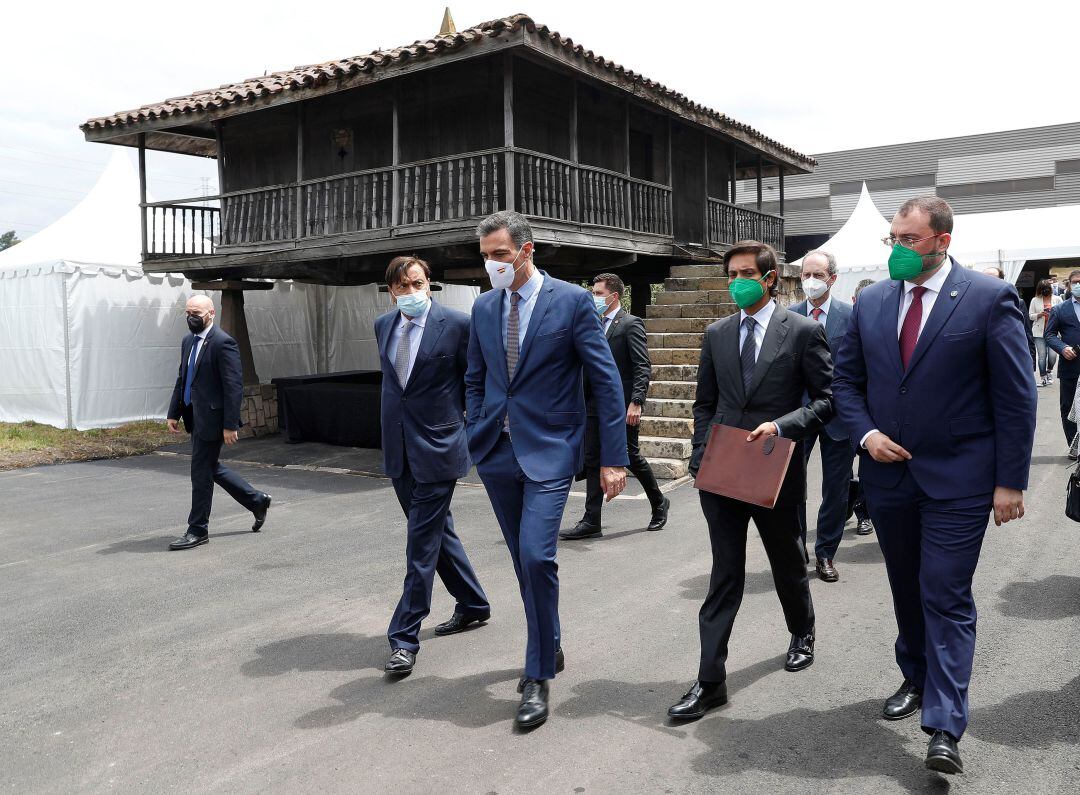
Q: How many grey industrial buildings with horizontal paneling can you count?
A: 1